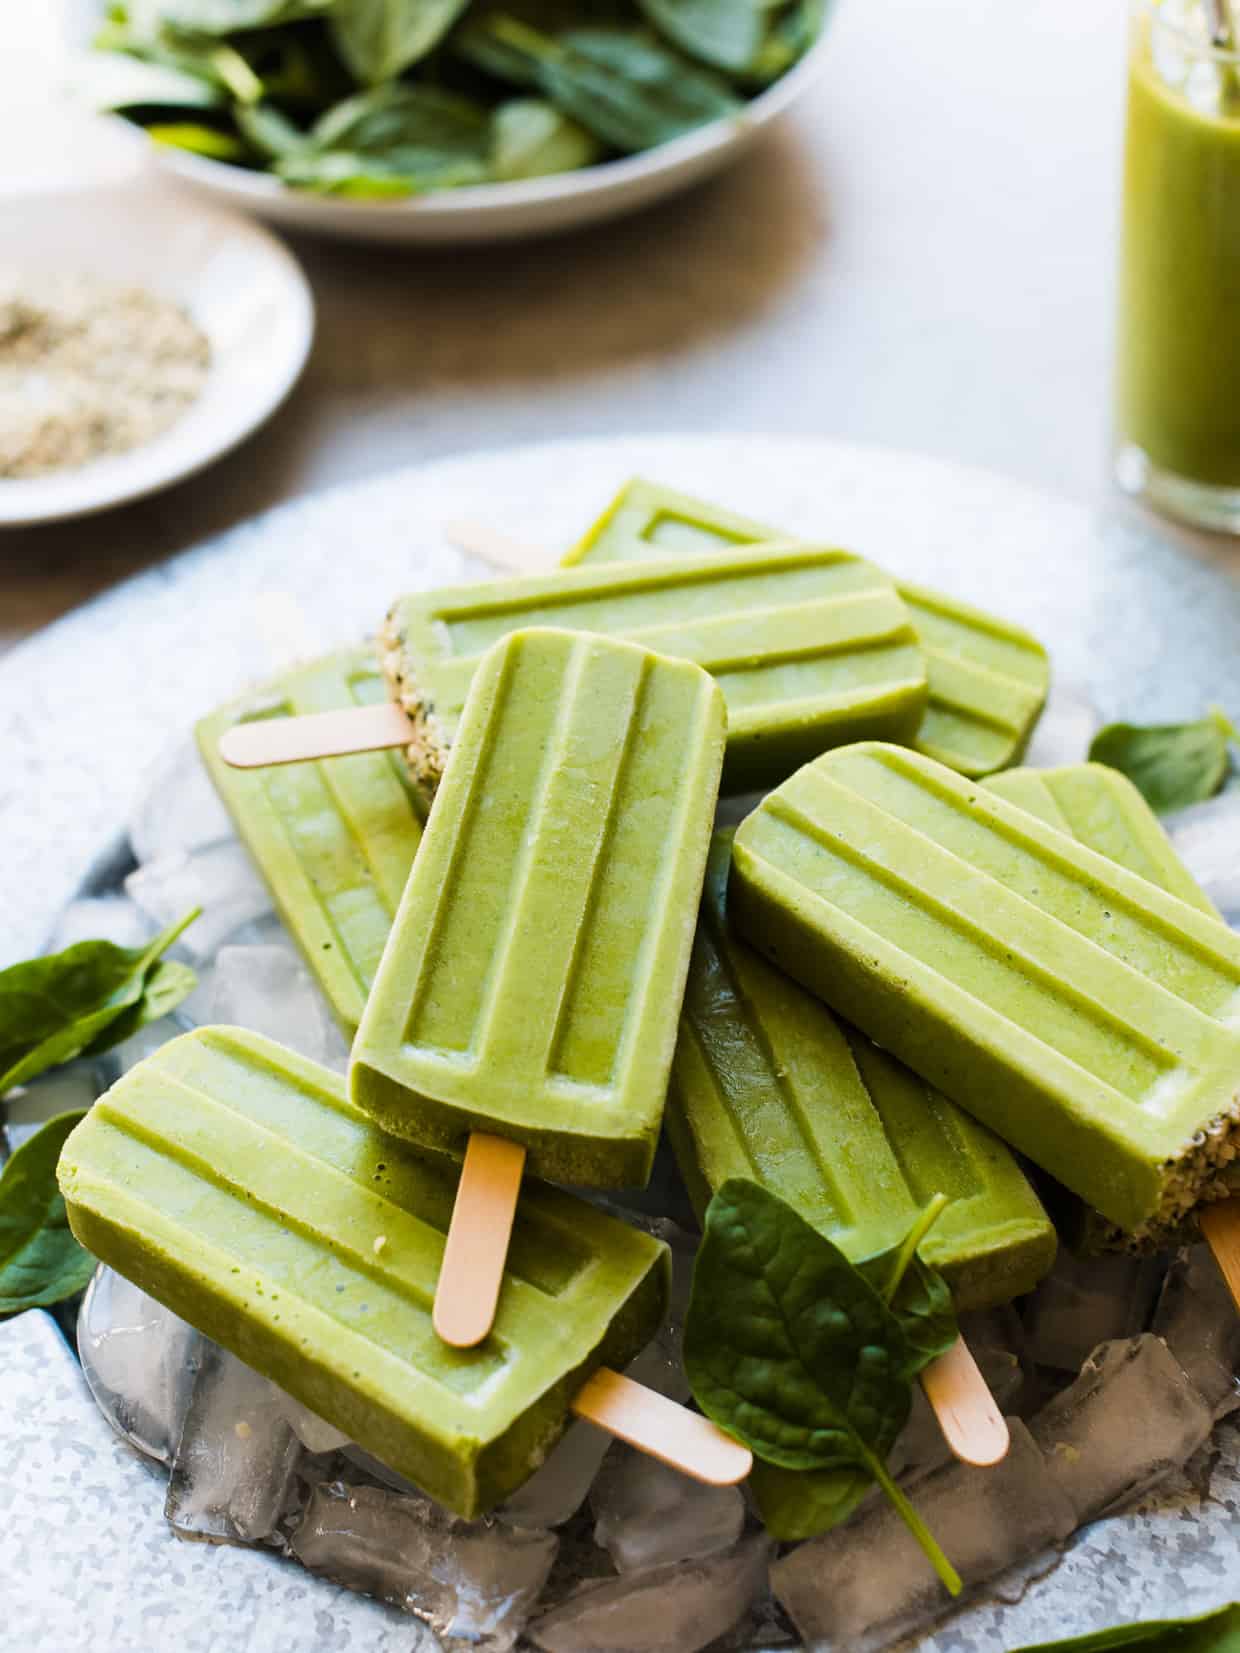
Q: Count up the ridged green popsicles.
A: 8